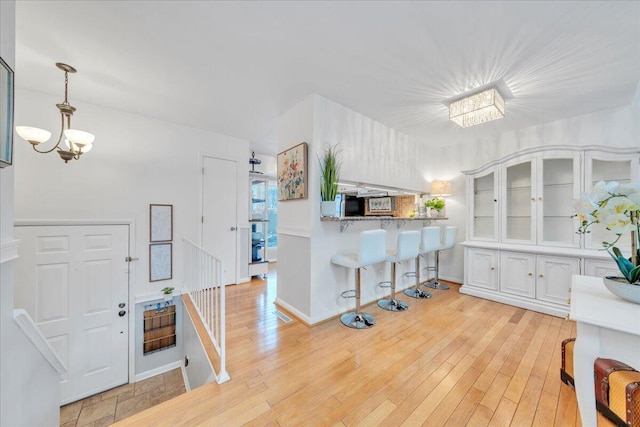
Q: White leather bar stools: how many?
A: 4